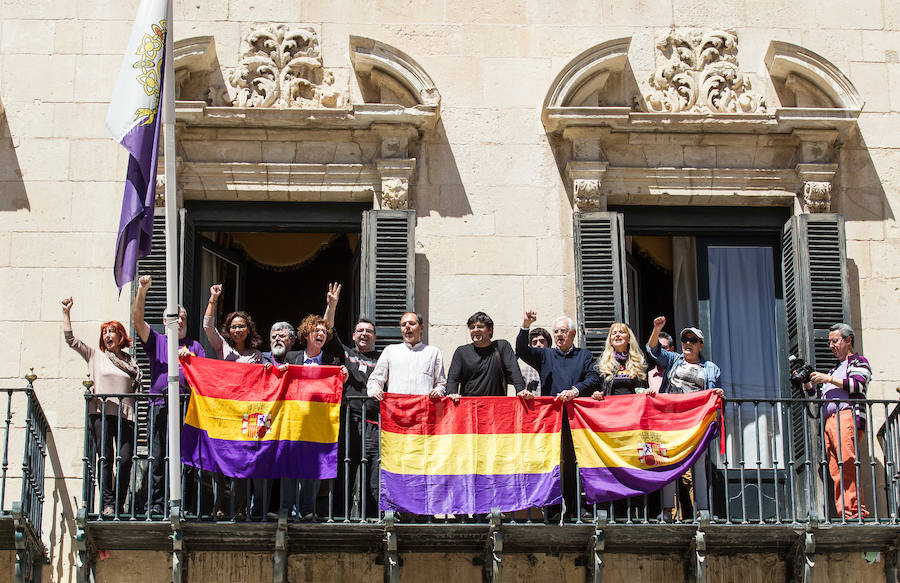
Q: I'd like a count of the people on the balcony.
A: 14